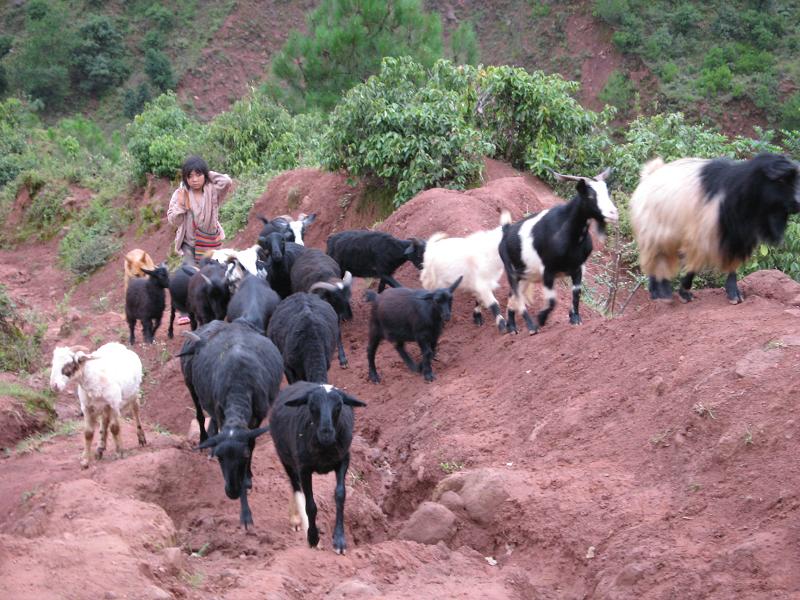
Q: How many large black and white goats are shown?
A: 2